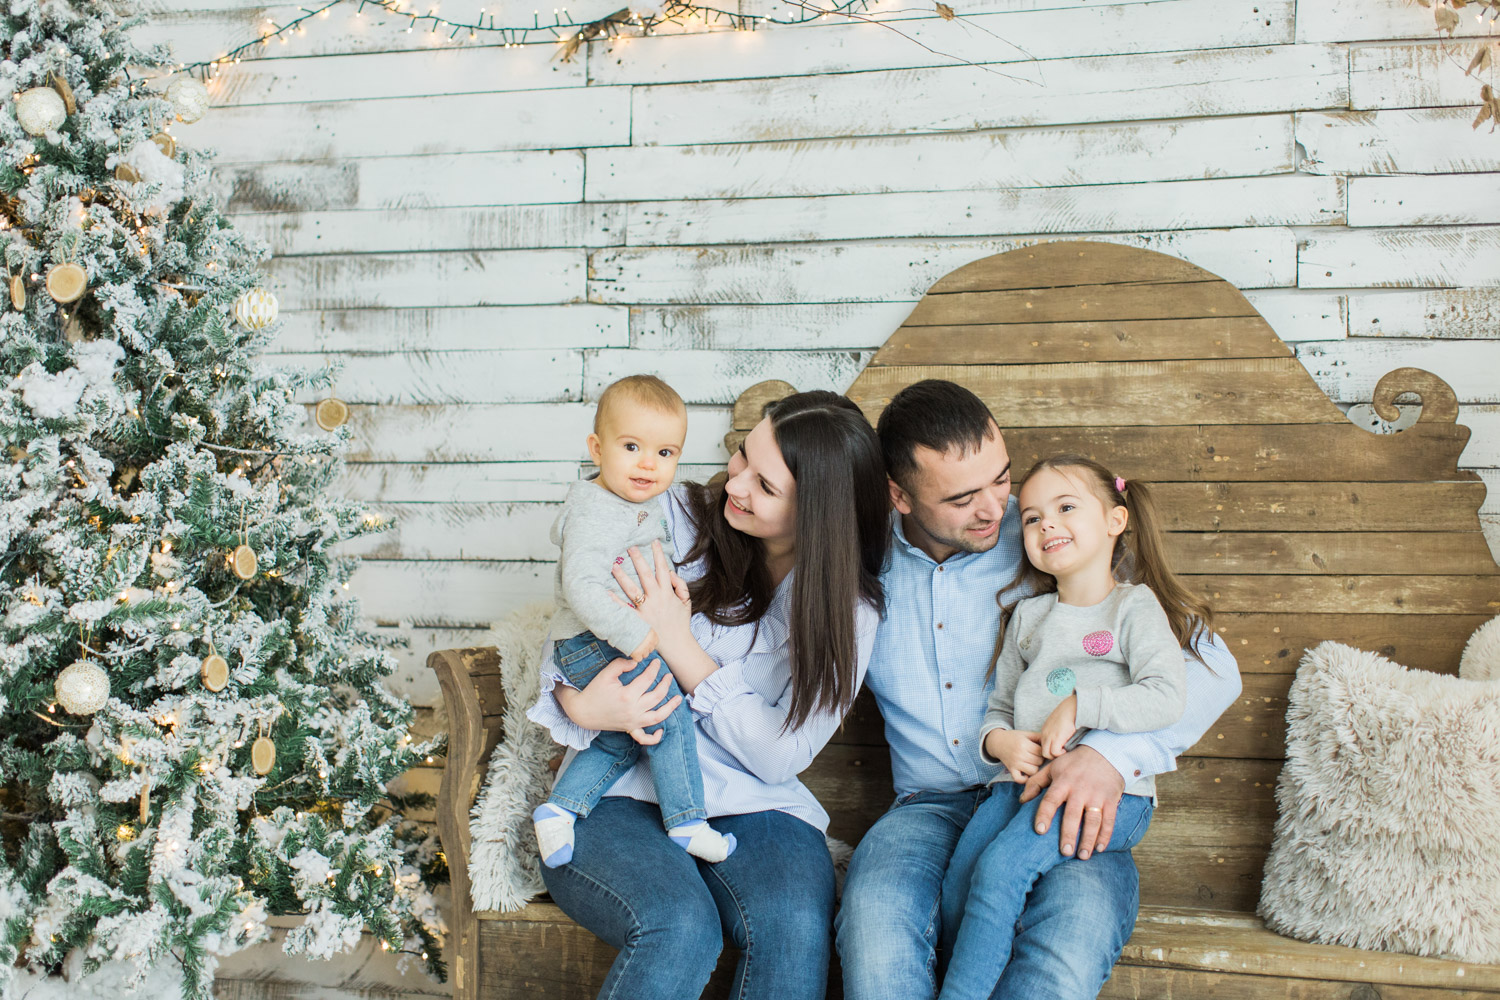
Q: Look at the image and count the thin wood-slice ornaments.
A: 10